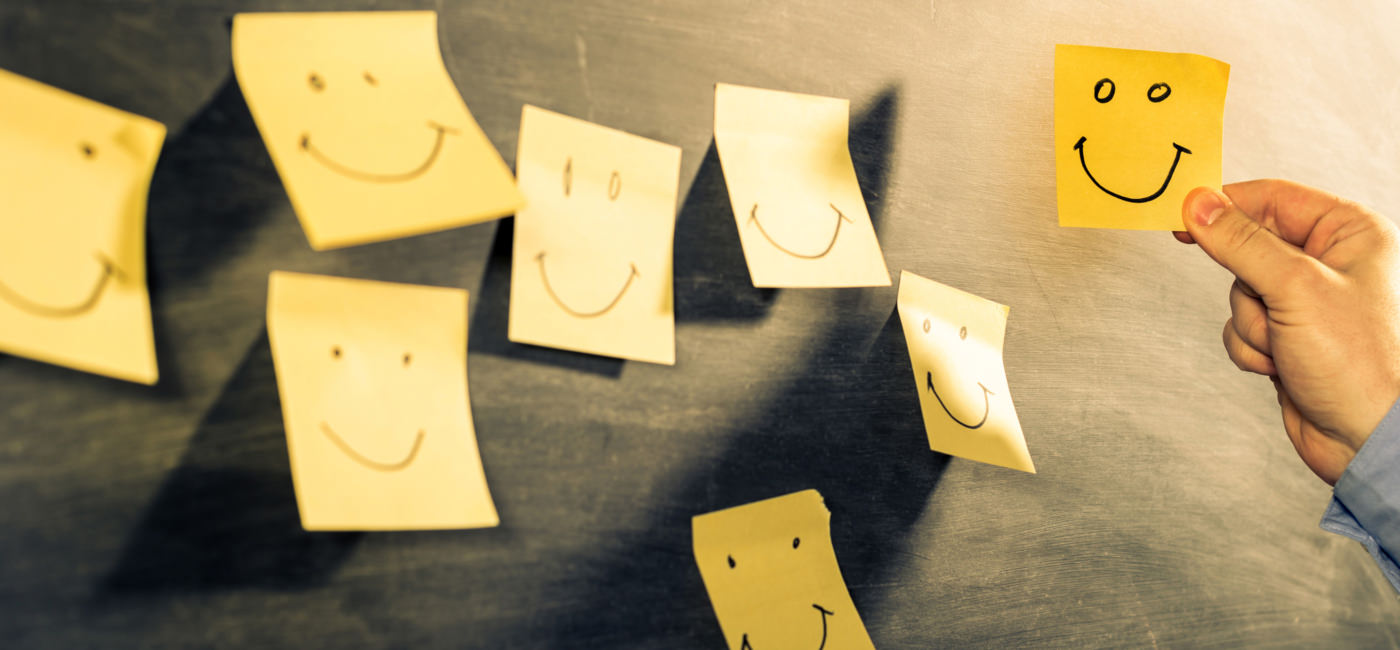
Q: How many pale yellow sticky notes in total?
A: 7